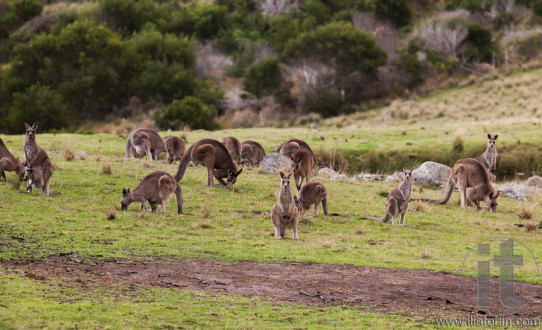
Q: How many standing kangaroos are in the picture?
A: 4